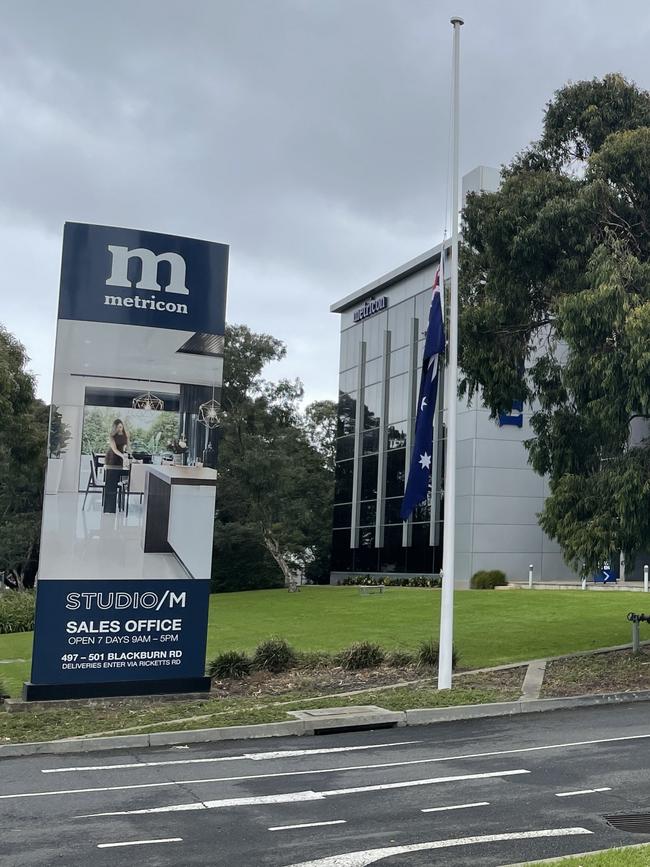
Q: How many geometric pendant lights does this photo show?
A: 2